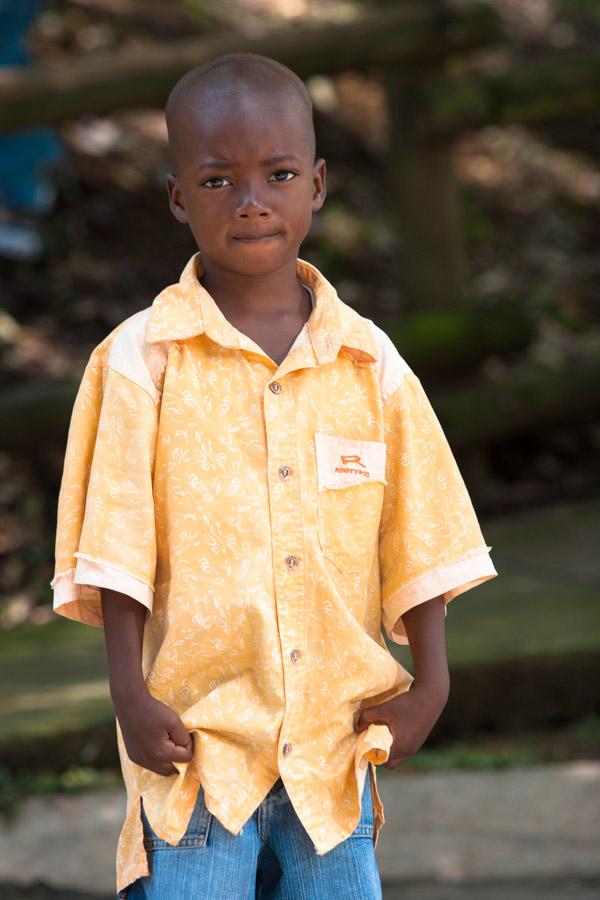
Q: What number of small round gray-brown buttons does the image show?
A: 5